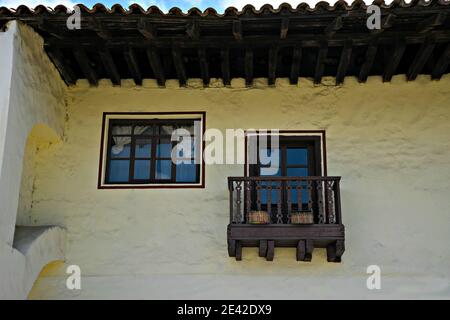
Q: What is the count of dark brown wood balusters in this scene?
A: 10